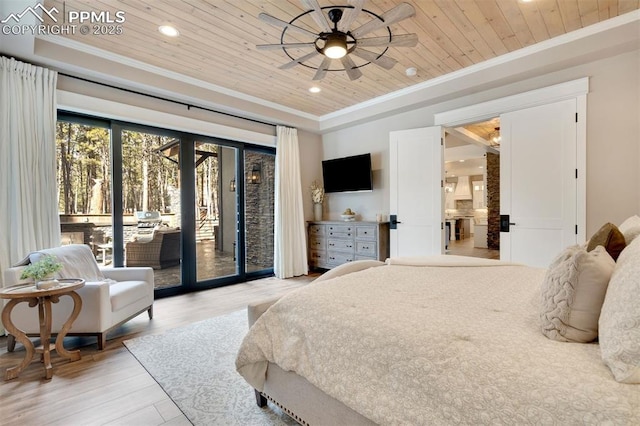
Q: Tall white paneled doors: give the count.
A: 2